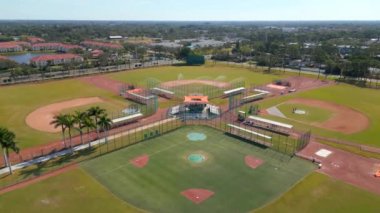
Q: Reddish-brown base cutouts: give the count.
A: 3